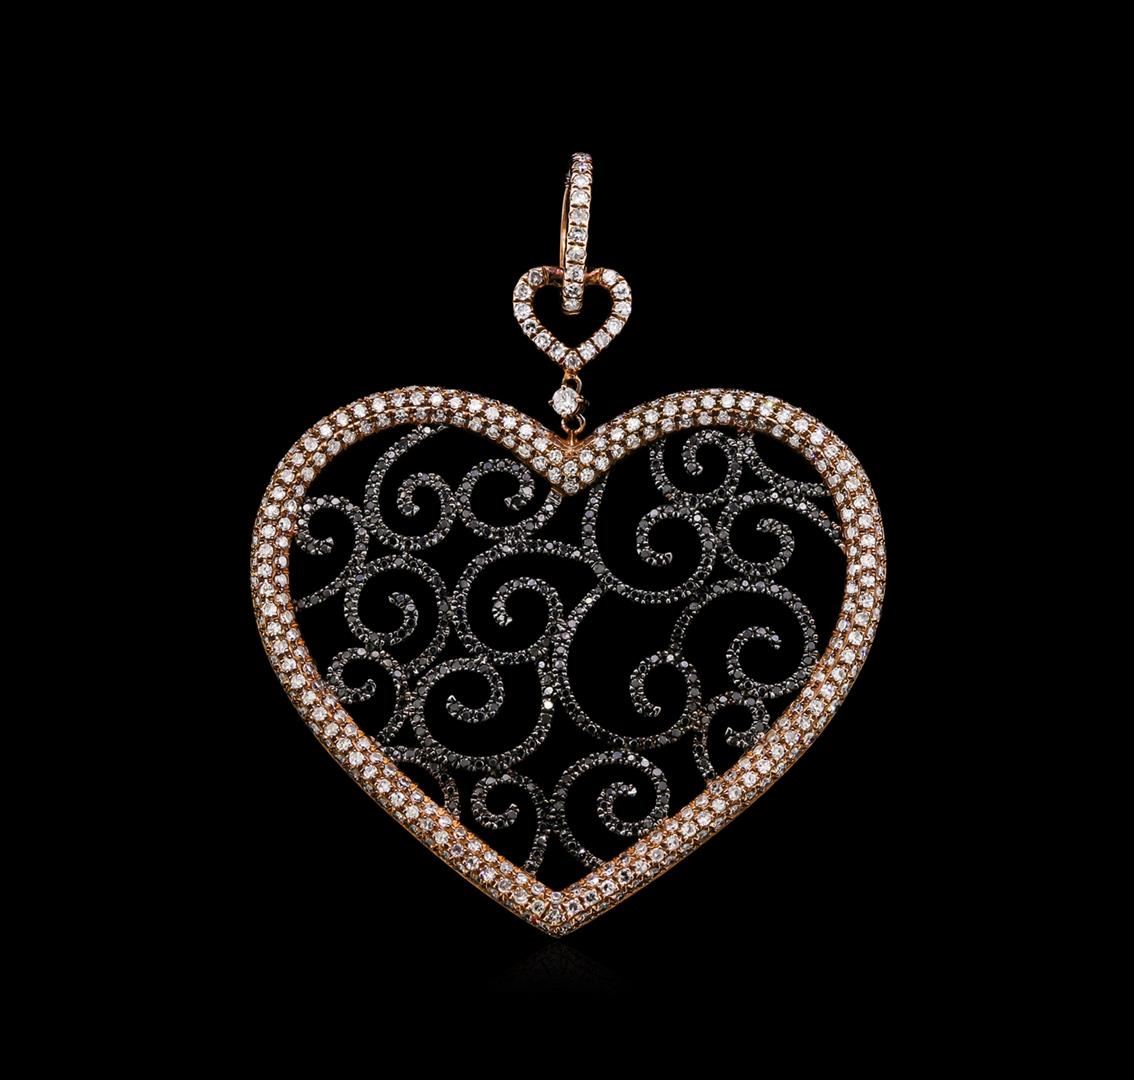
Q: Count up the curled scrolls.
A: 15